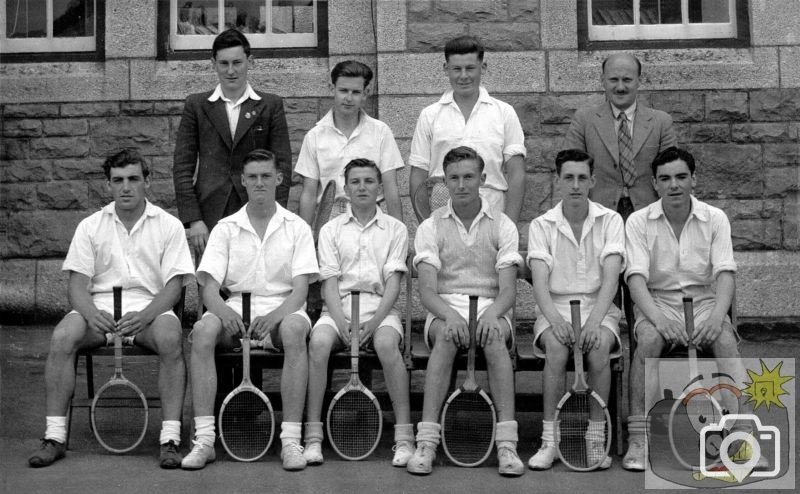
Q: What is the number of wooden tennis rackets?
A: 8